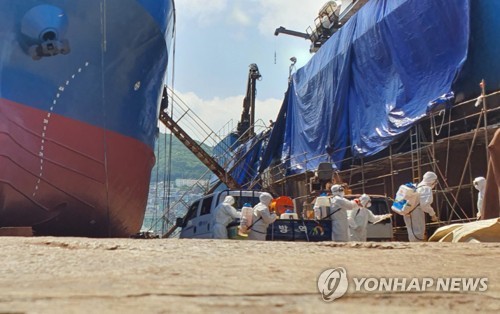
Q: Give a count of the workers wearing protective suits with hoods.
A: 6